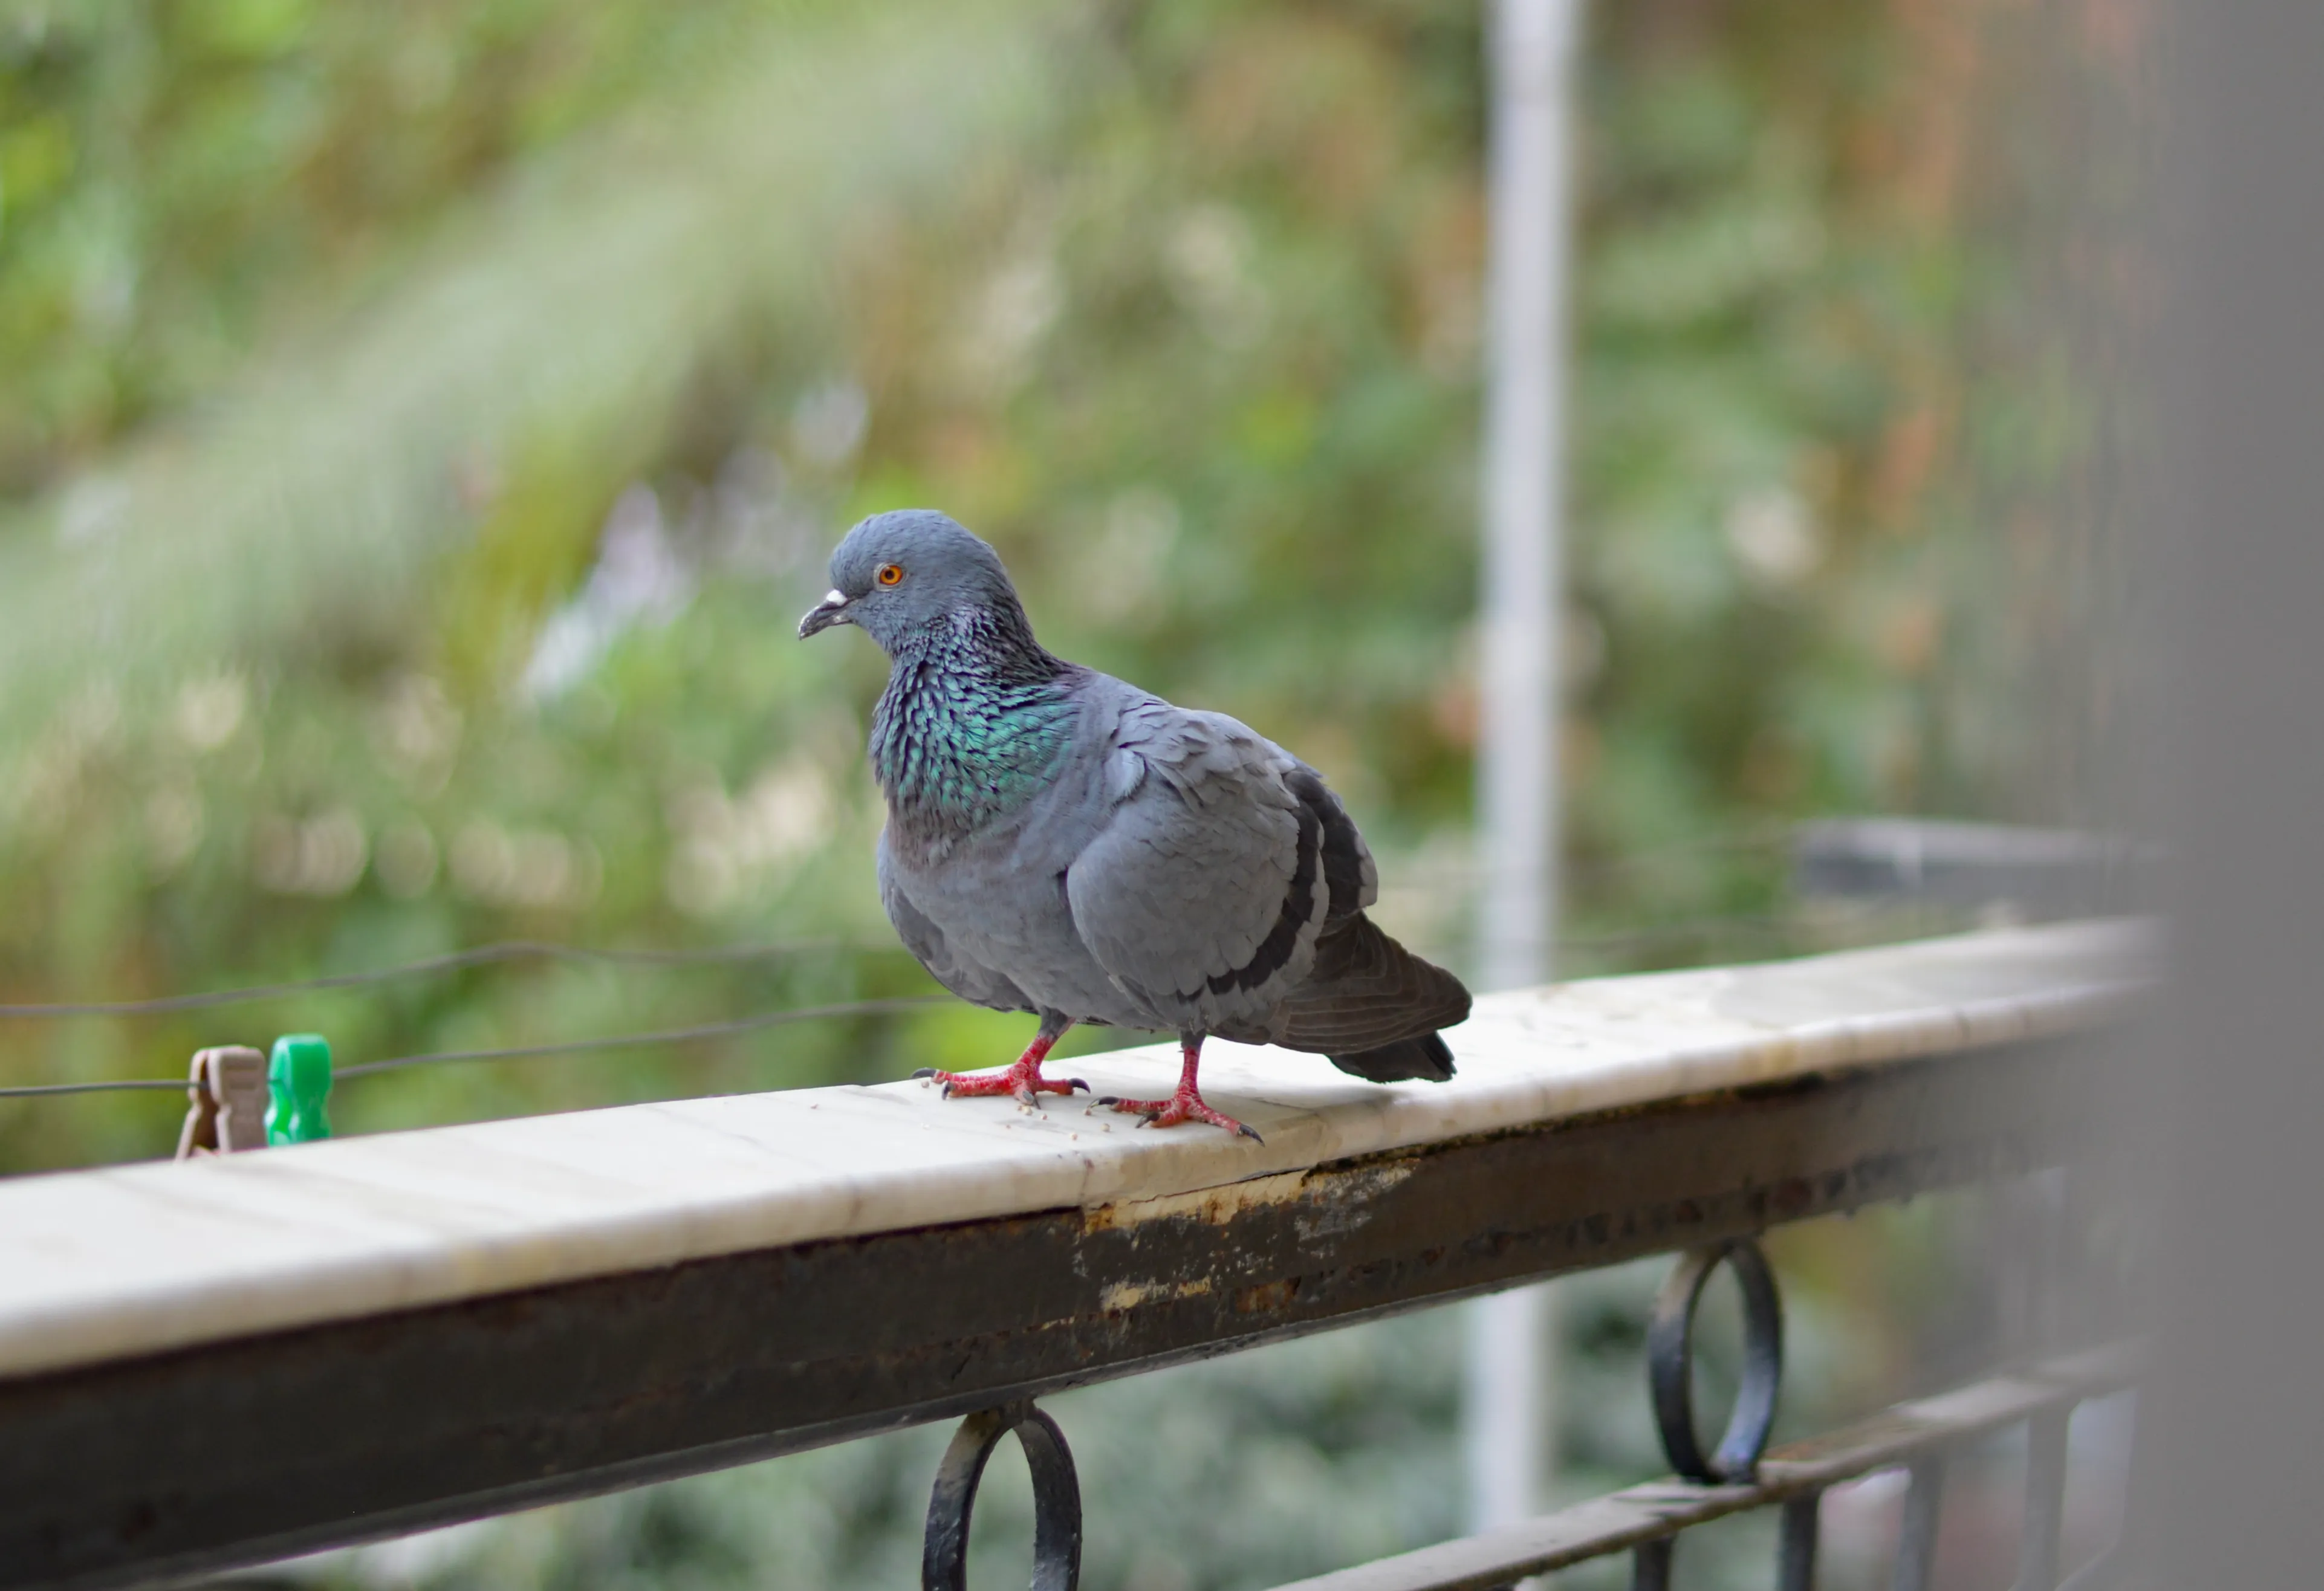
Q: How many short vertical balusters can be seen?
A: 4